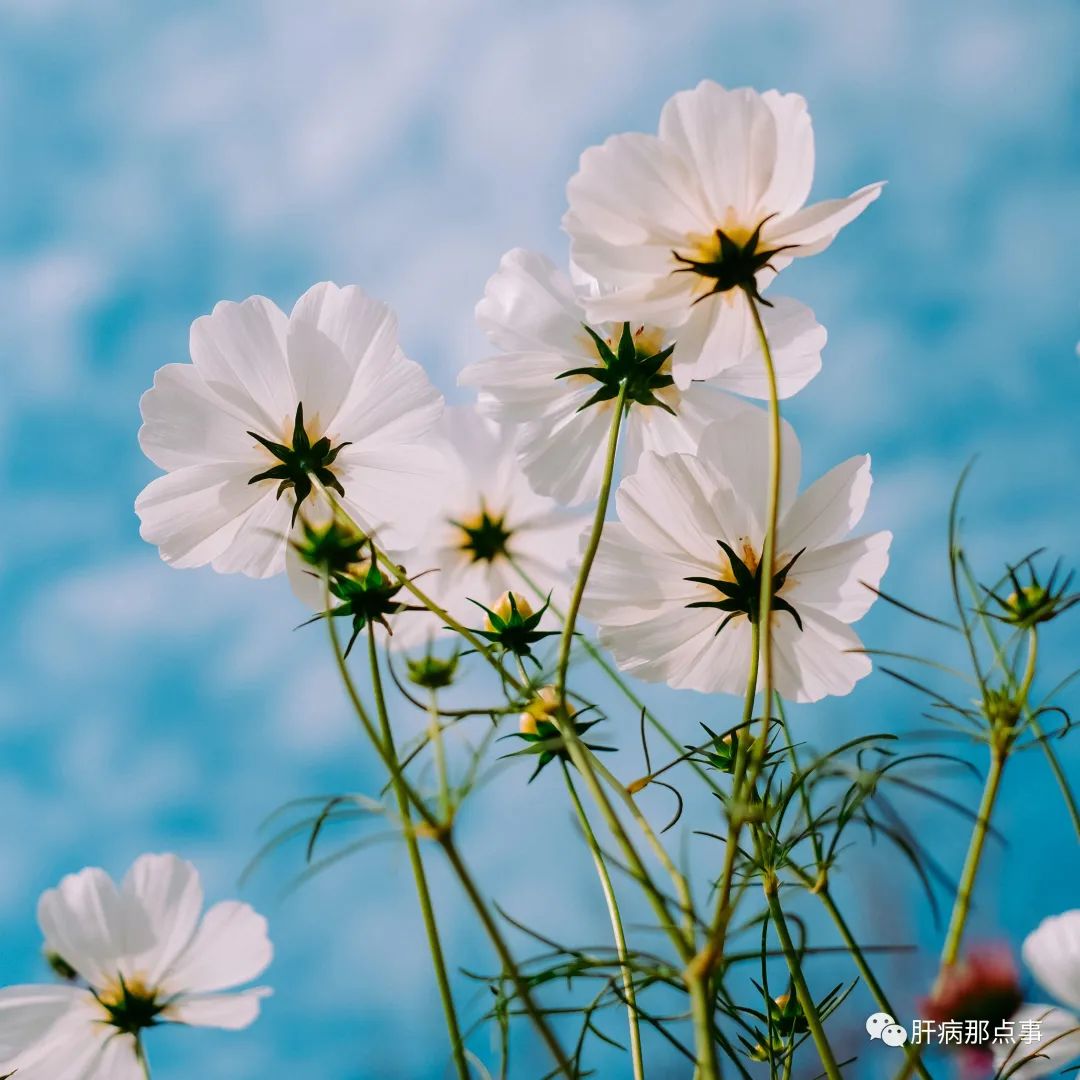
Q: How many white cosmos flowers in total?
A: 7